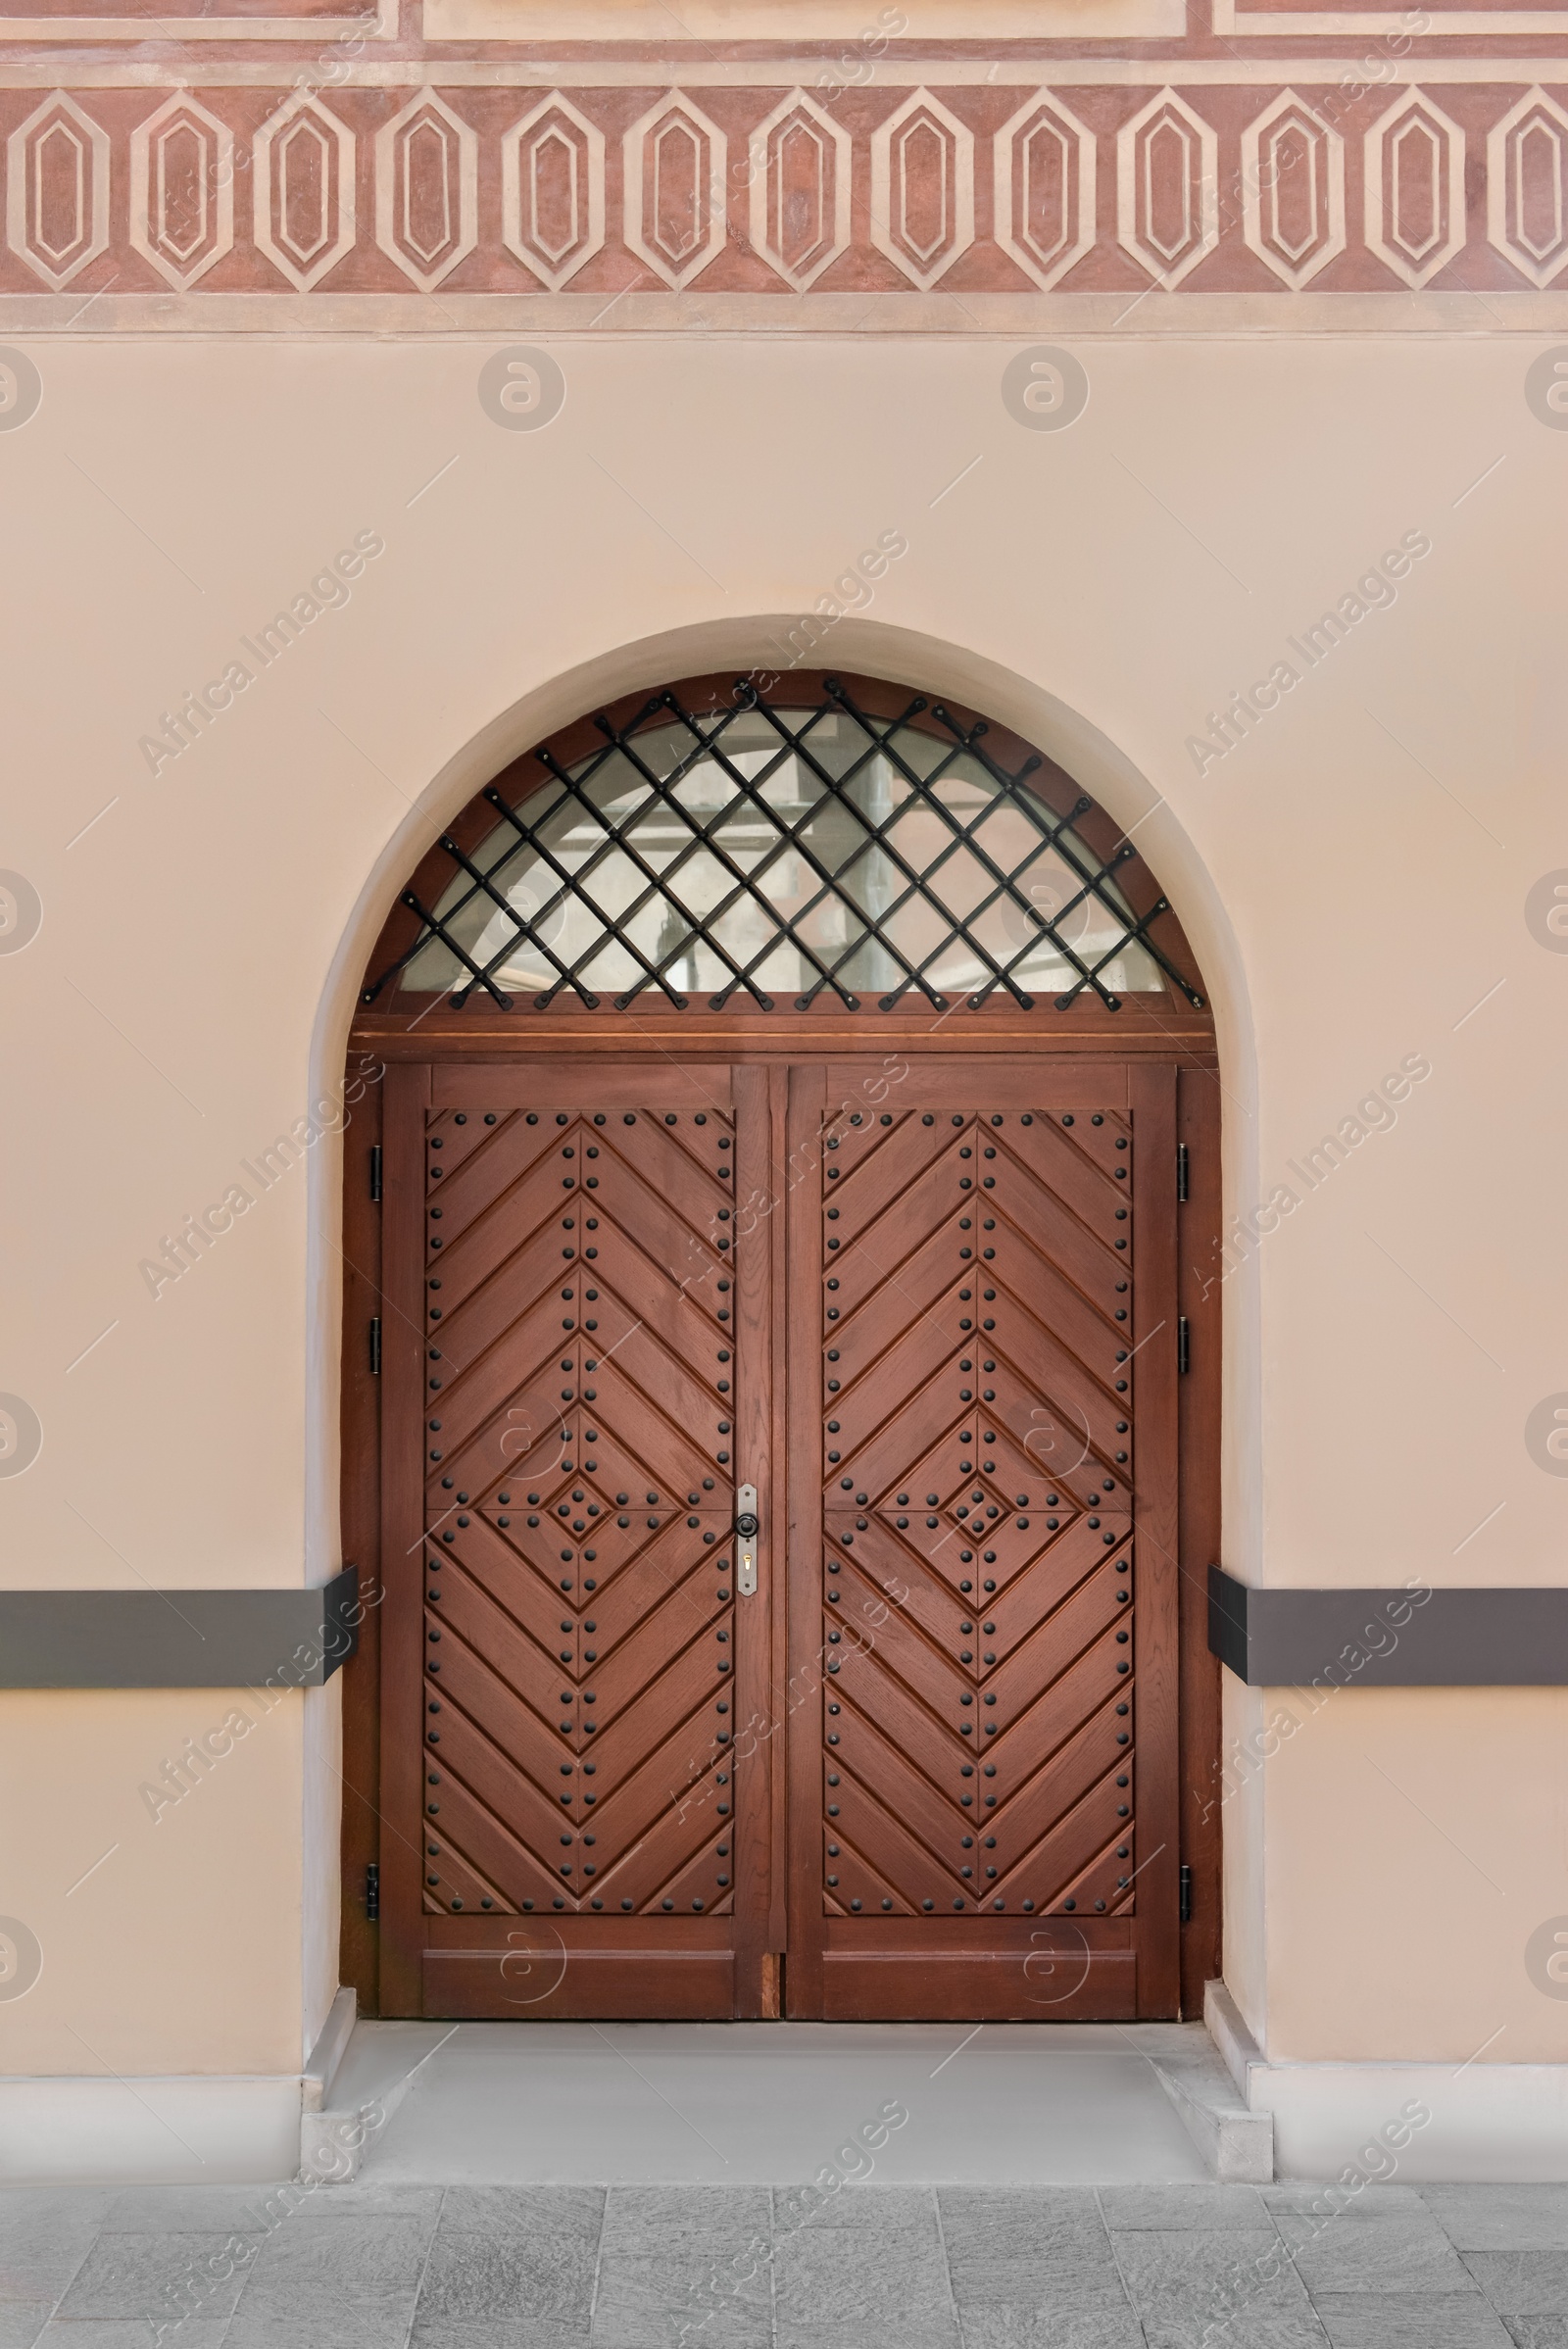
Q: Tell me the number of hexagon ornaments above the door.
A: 13